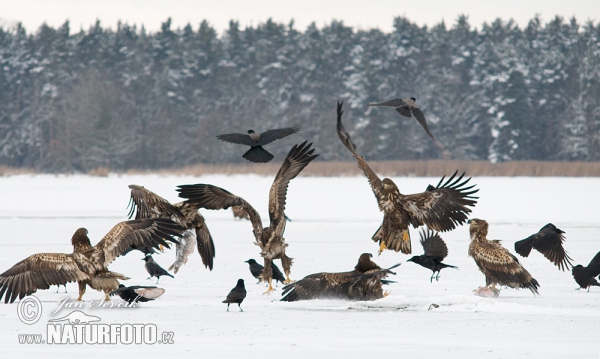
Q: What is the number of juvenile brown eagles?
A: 6